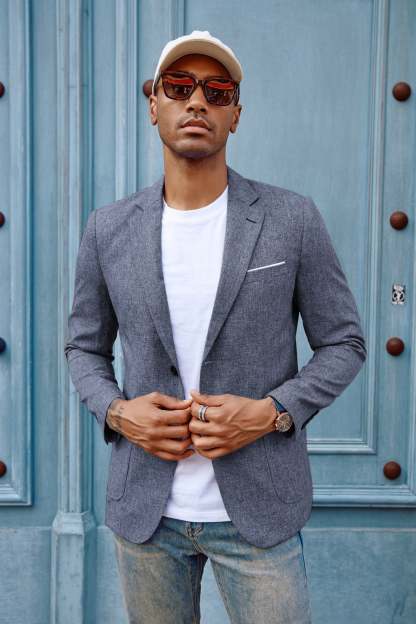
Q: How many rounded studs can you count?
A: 9